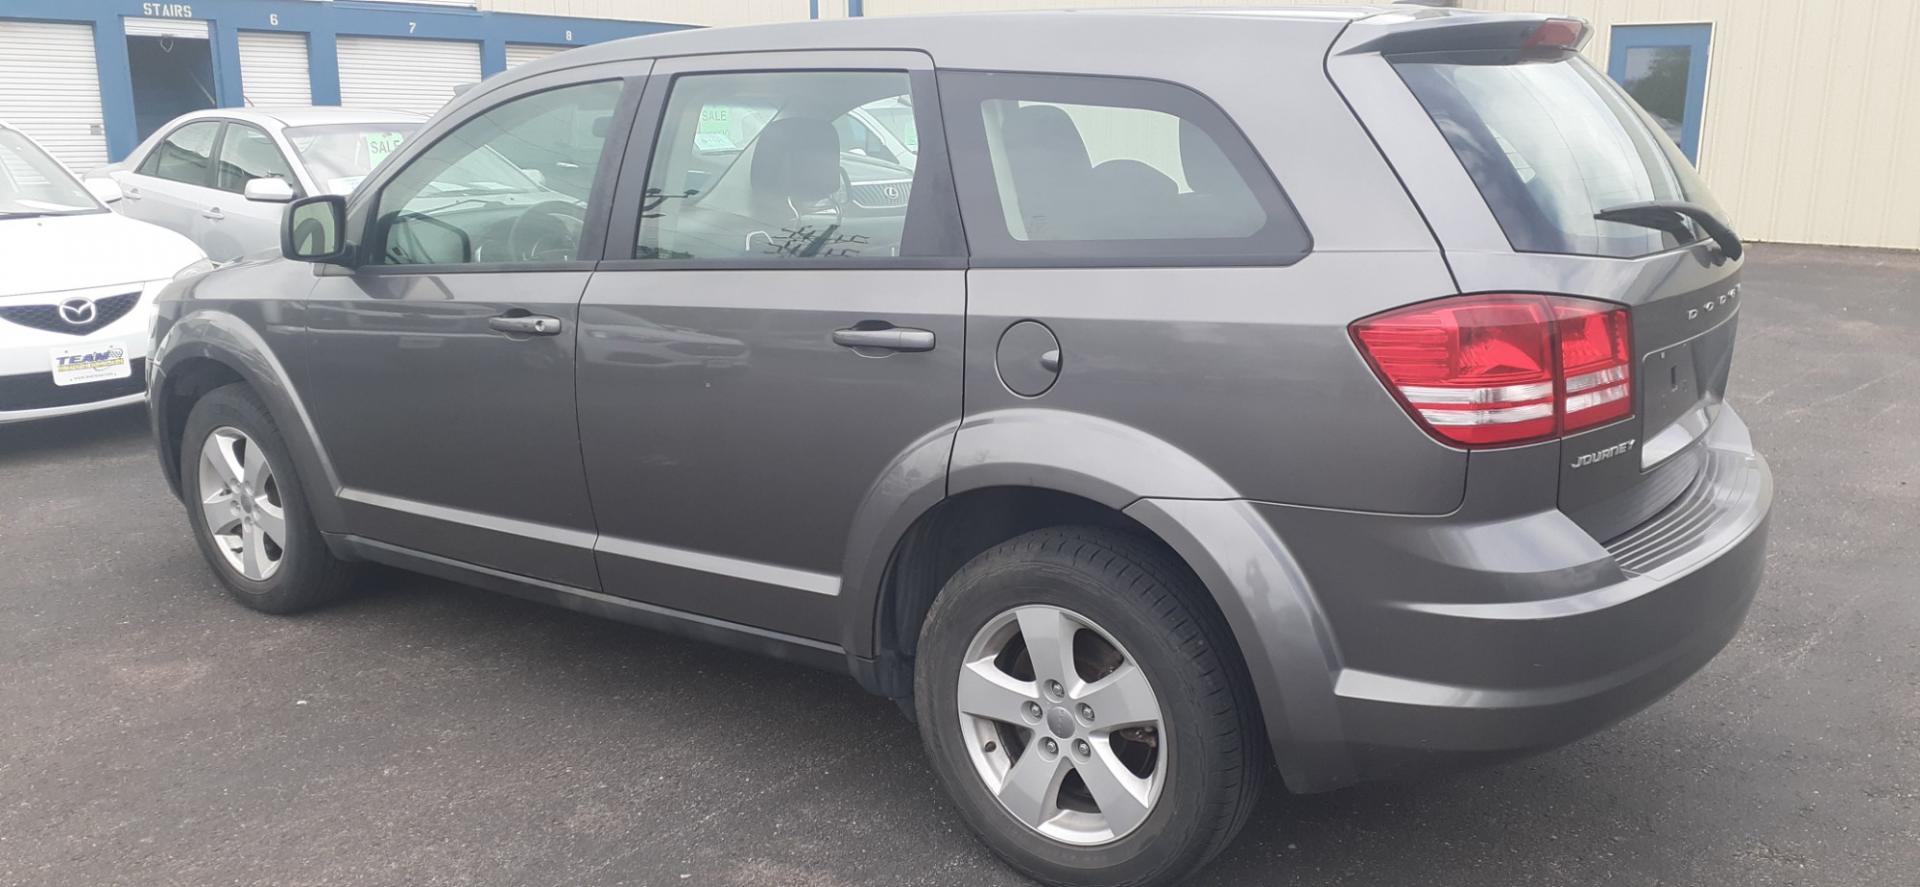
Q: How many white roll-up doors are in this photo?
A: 5